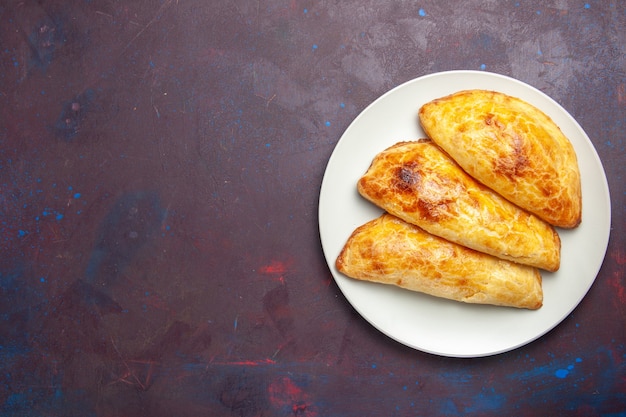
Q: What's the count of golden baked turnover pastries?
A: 3